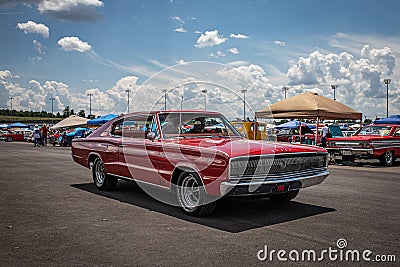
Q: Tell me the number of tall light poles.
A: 10